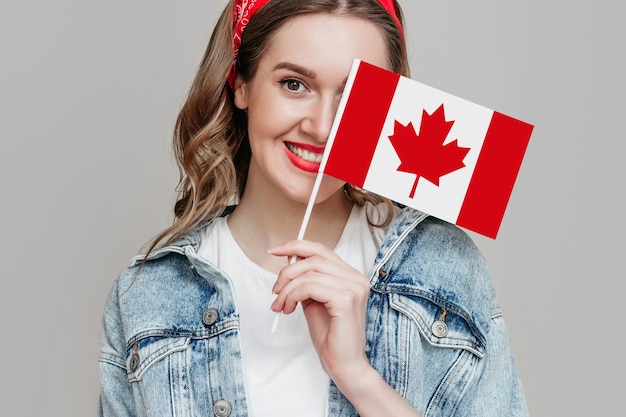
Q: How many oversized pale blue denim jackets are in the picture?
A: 1